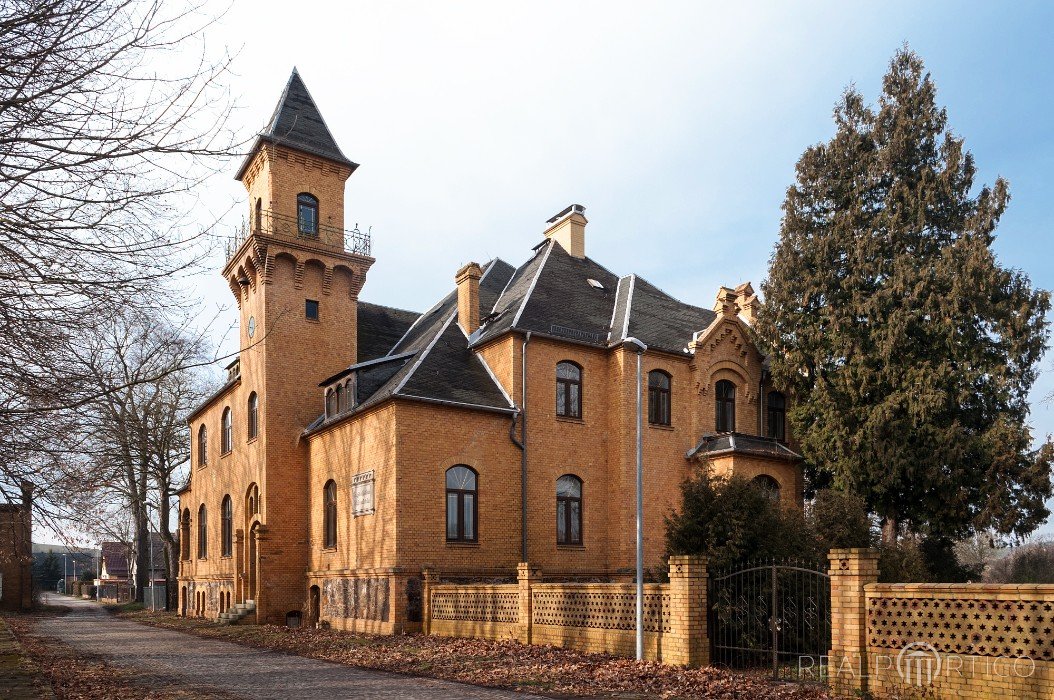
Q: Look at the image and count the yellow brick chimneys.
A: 2